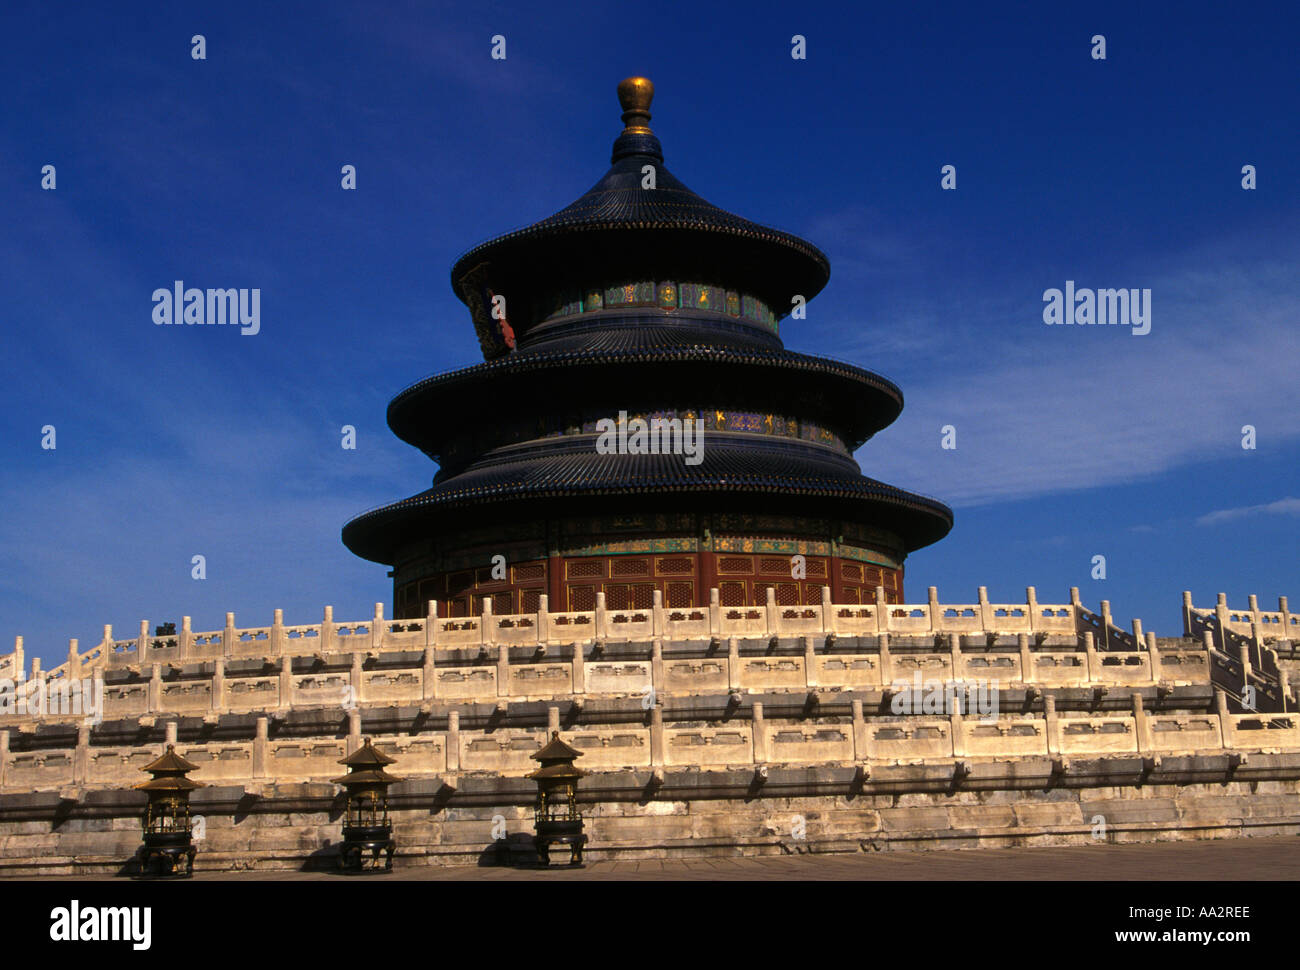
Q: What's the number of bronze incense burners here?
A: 3